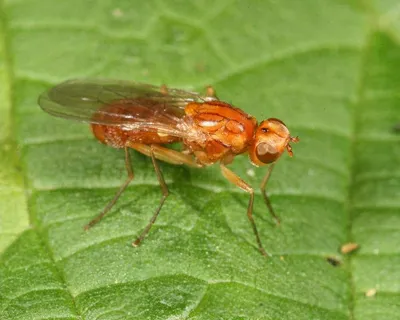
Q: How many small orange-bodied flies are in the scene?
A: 1